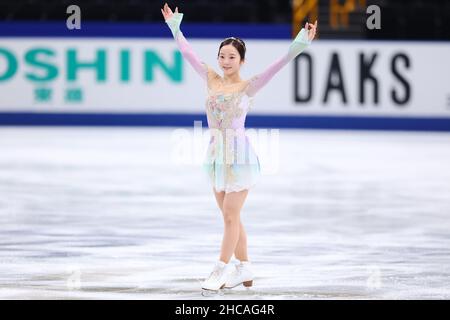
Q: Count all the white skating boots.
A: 2